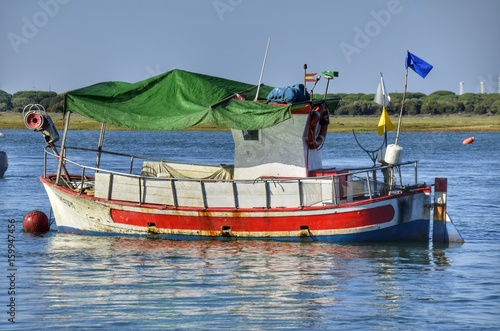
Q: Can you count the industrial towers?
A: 3